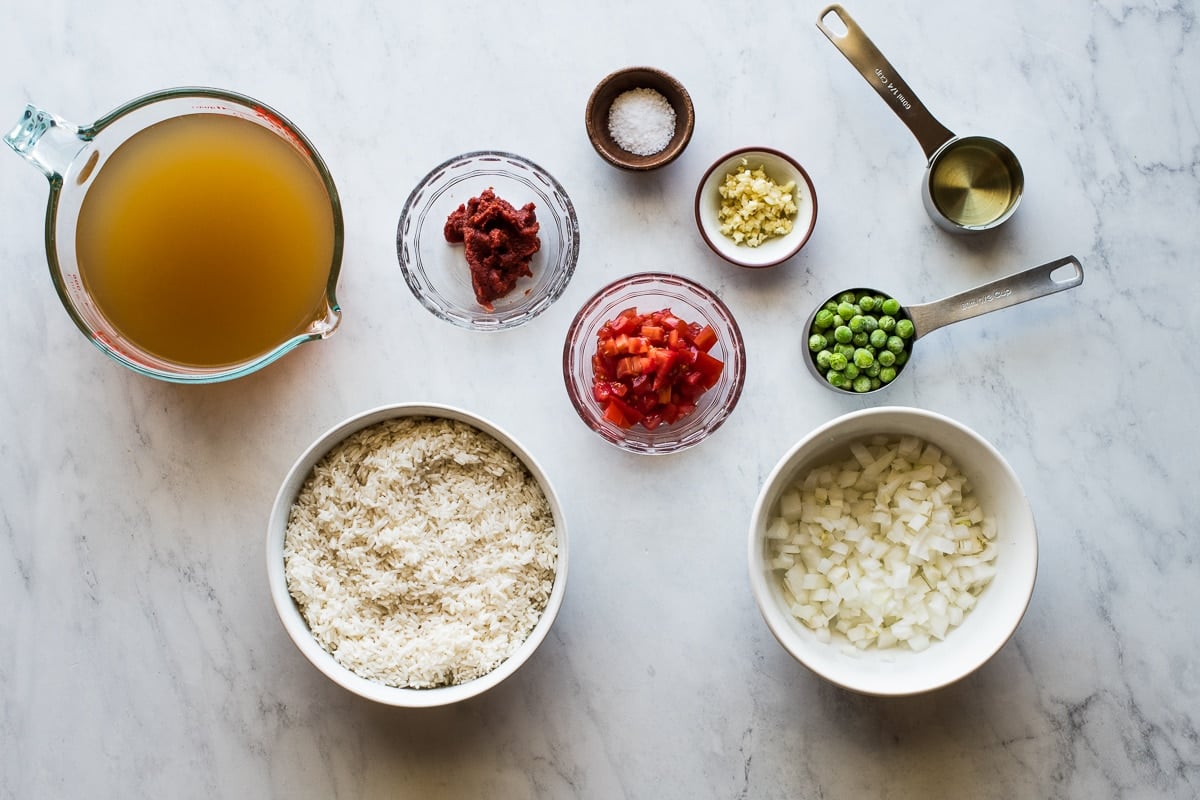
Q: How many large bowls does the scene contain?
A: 2